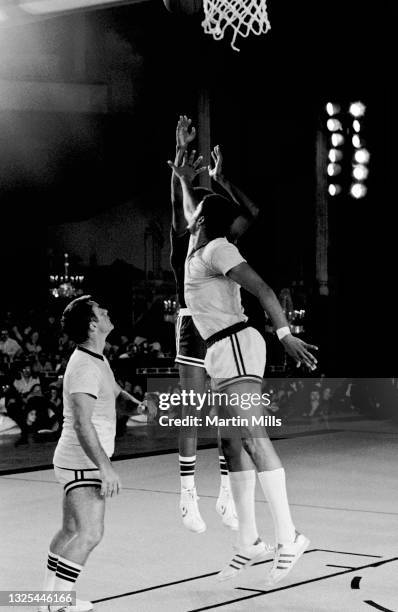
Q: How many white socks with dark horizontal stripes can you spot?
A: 4